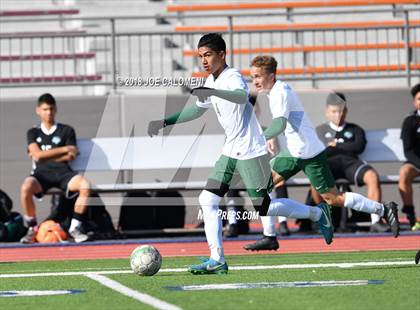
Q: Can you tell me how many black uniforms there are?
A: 3